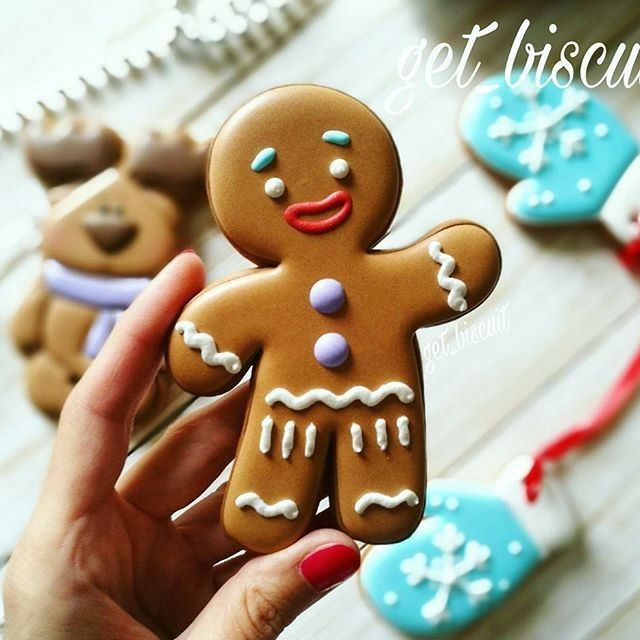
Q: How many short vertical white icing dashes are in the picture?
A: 6